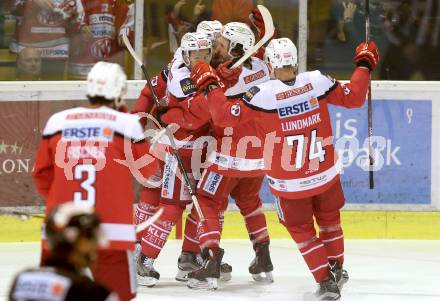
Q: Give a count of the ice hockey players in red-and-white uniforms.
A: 5